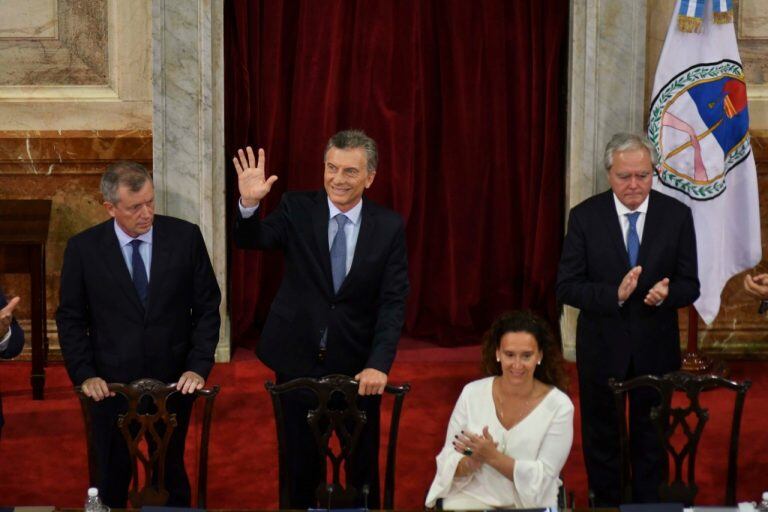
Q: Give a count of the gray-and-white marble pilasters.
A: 2